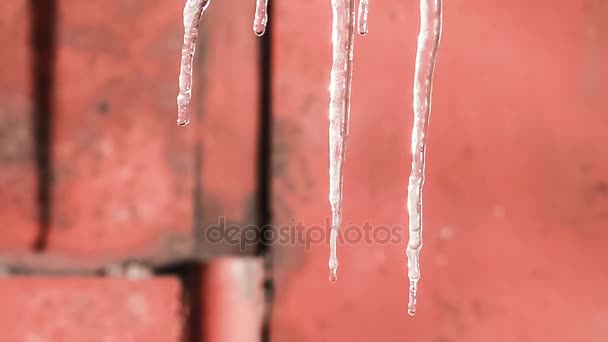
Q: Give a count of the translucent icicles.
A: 5